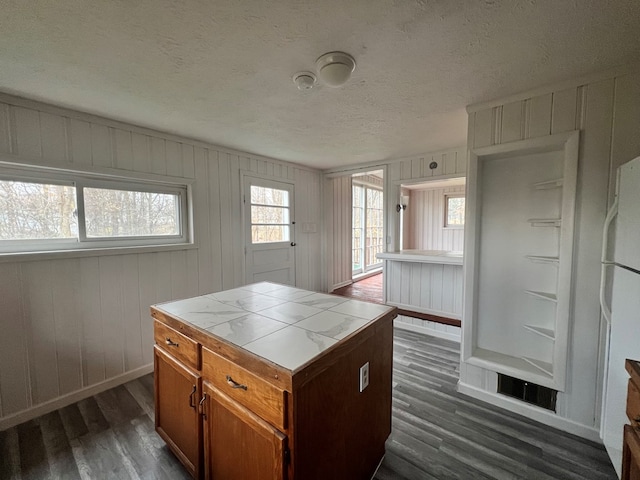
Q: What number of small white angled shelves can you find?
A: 6